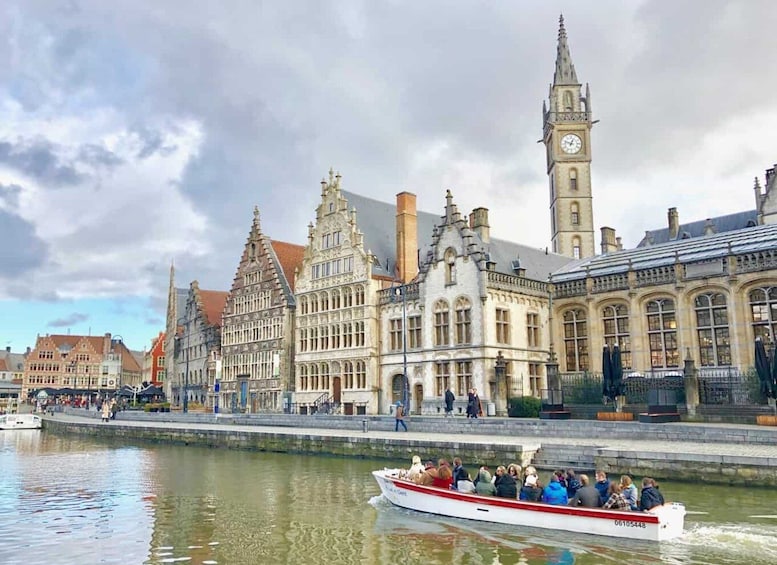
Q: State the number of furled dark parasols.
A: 4